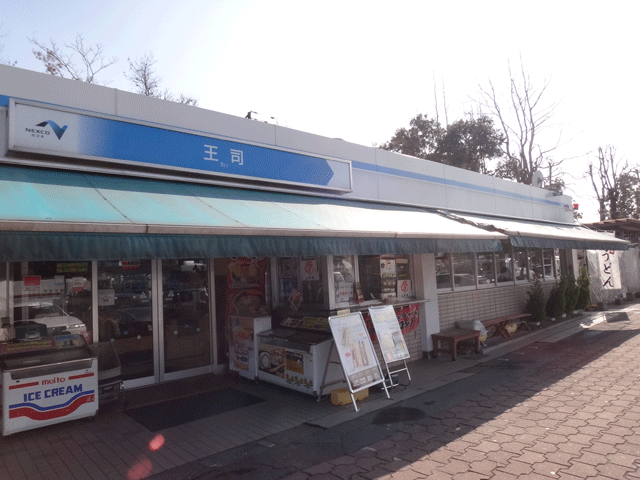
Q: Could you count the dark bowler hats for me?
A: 0